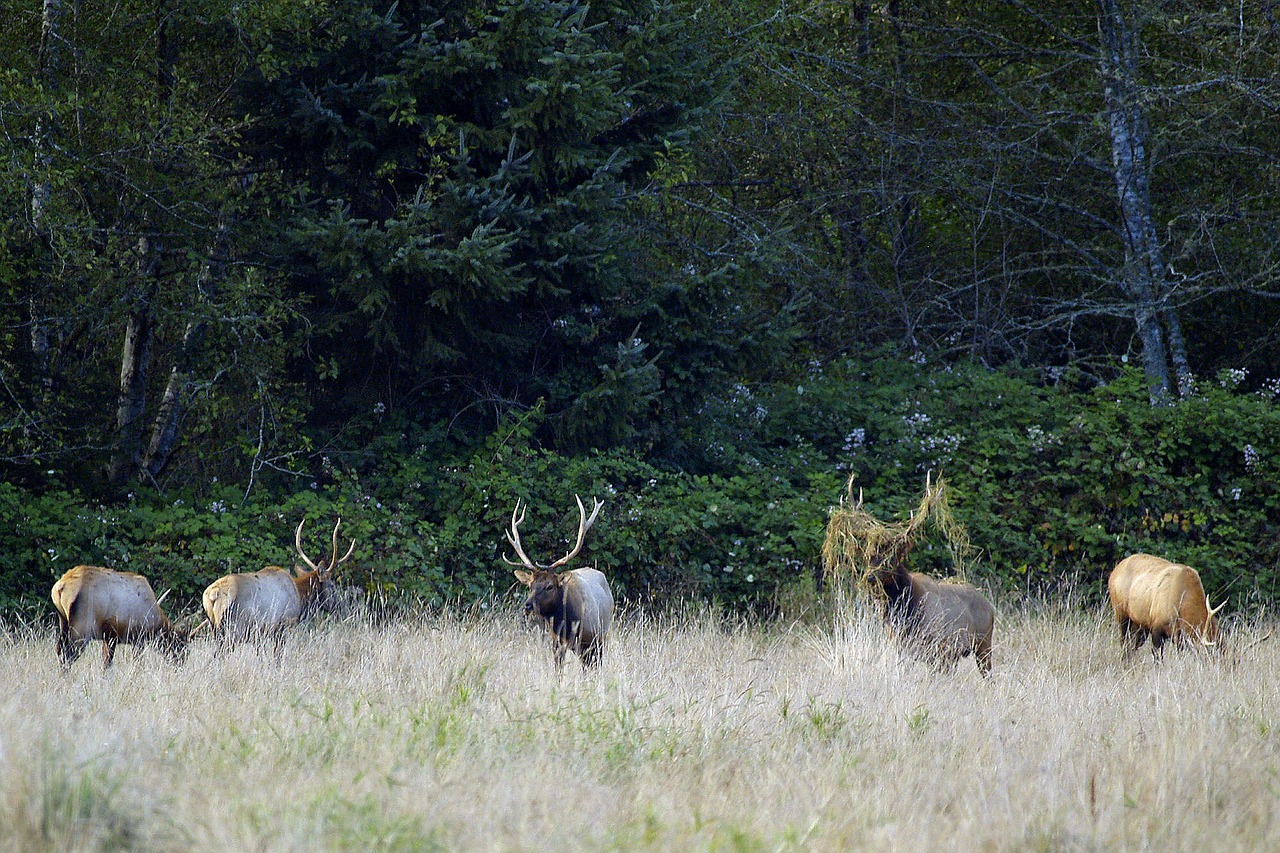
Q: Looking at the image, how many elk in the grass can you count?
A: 5